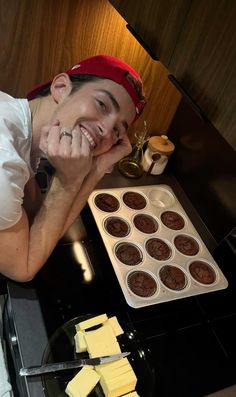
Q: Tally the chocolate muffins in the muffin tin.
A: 11